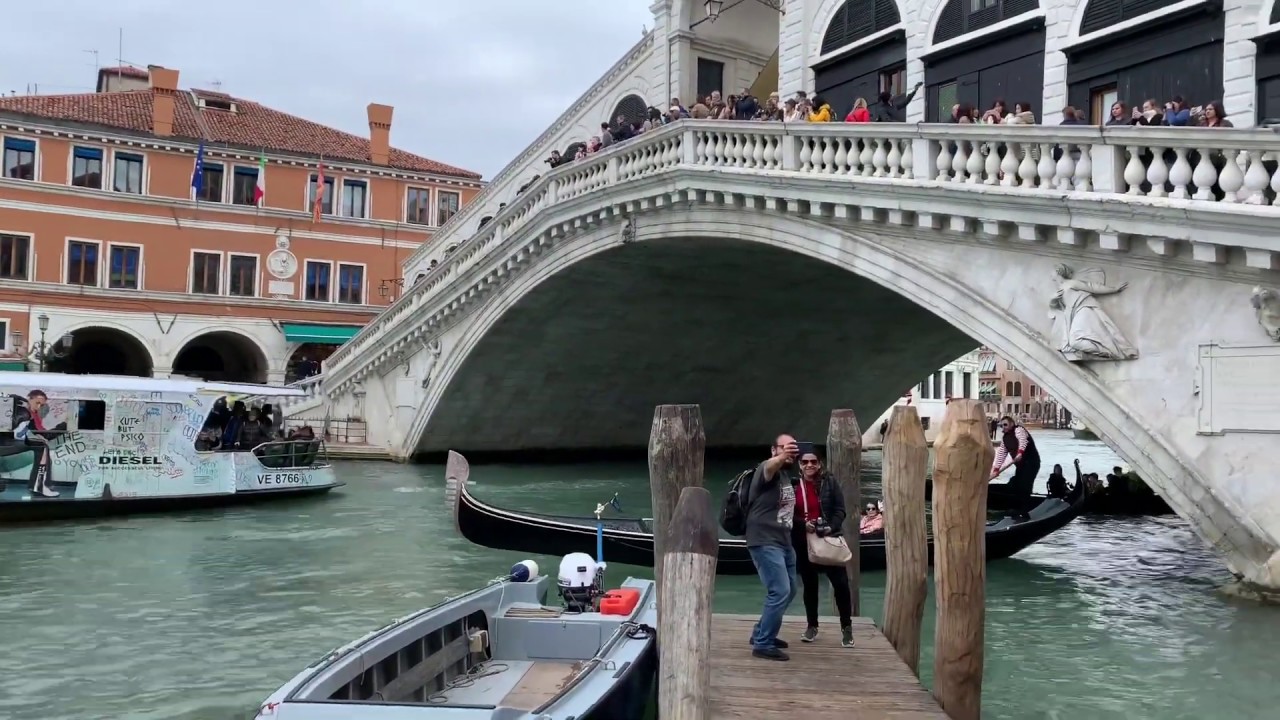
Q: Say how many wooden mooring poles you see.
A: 5